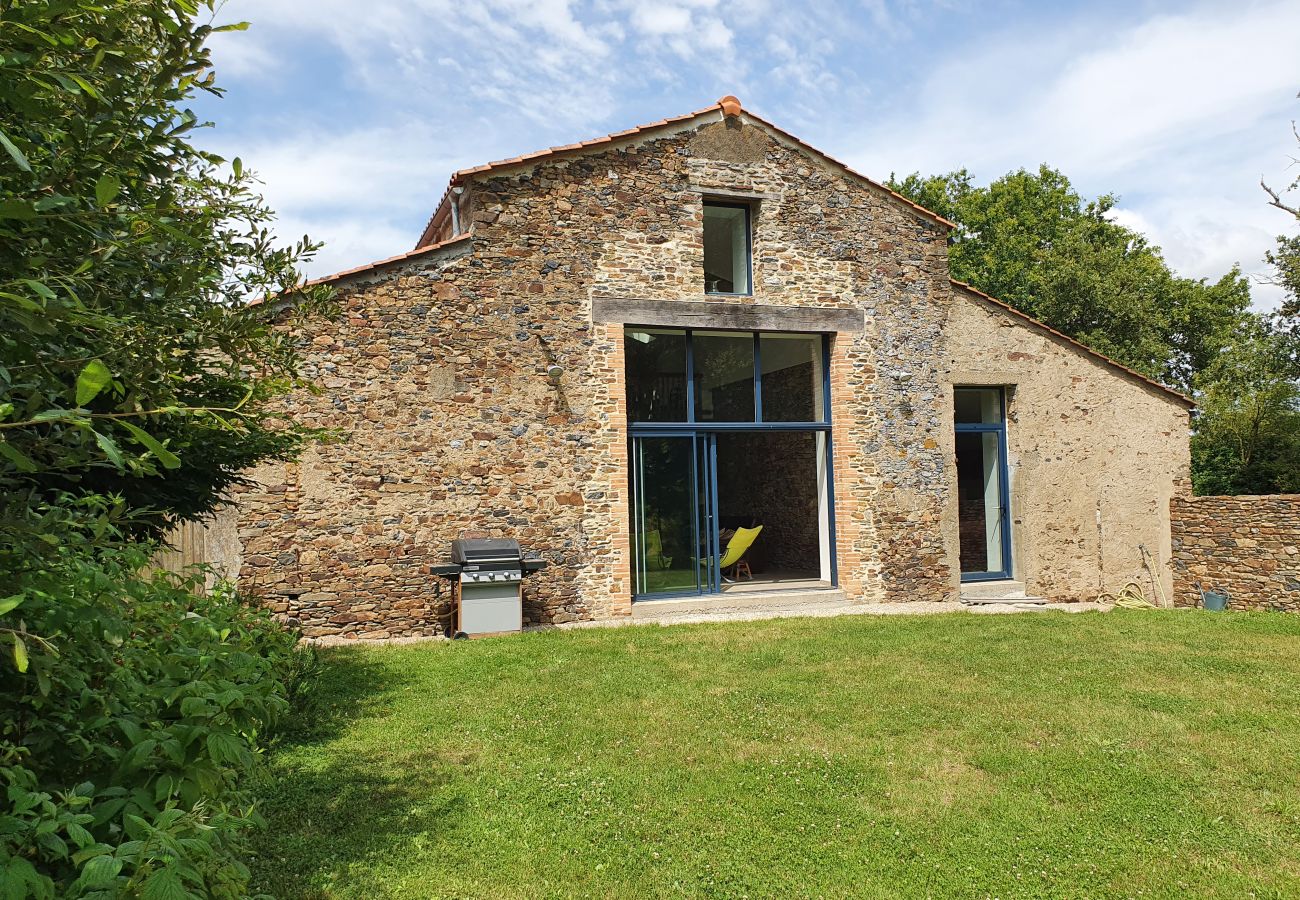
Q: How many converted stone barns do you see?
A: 1